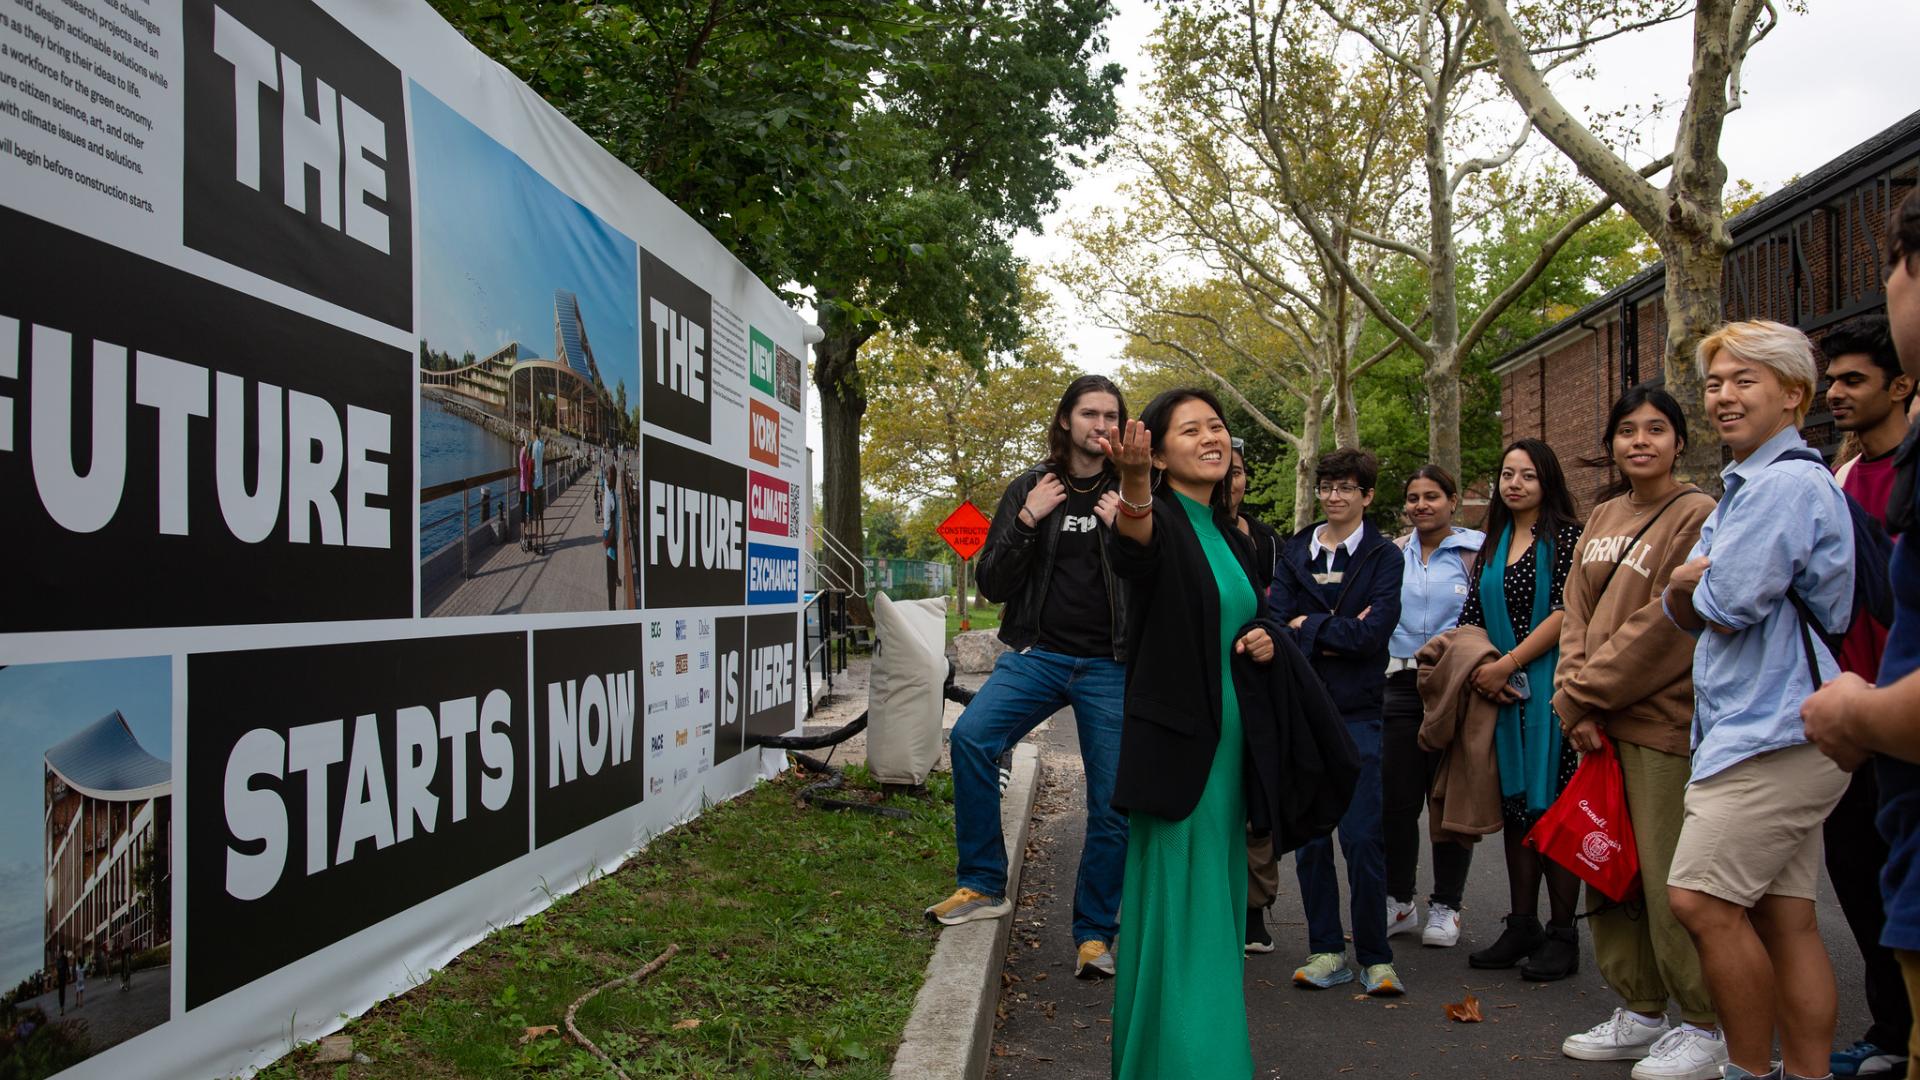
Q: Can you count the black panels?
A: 8